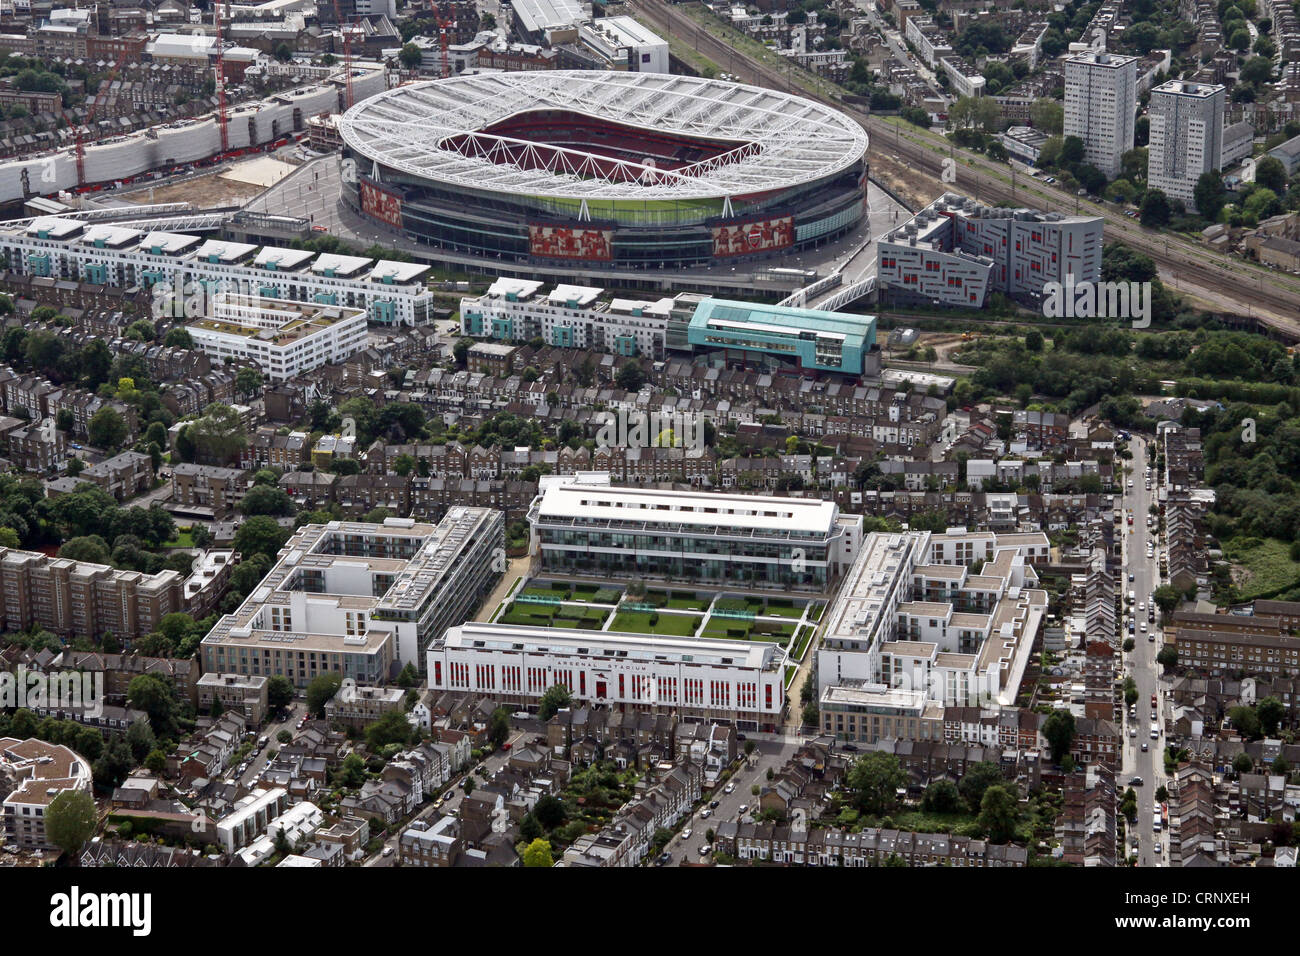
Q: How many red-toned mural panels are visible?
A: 3